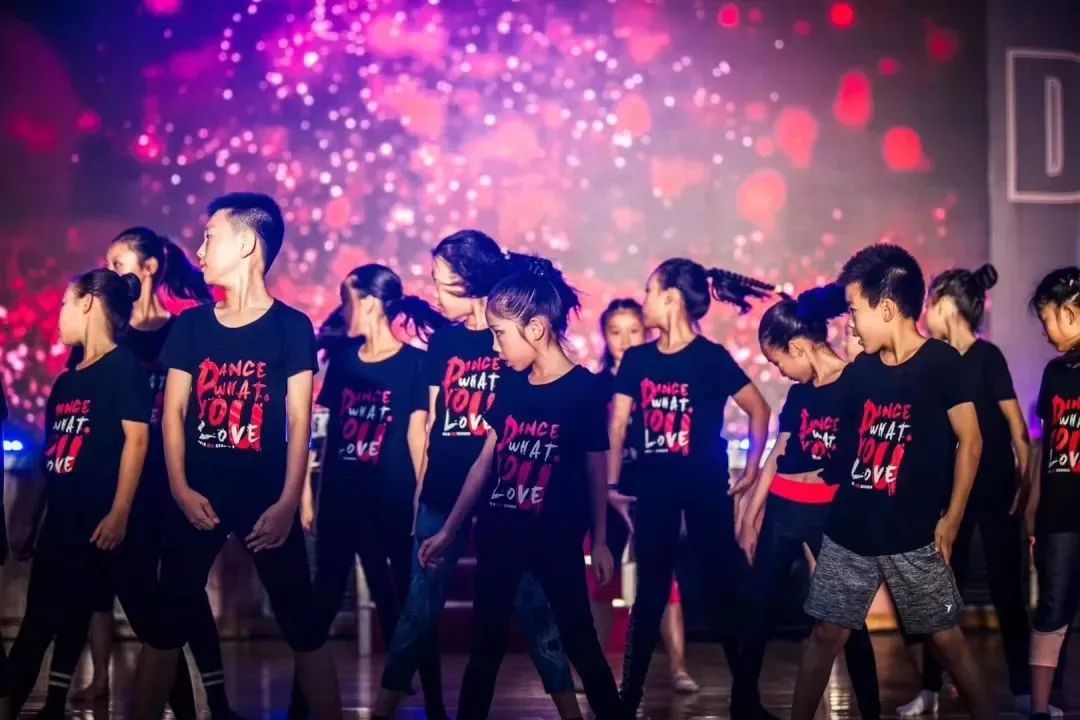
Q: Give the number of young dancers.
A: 12